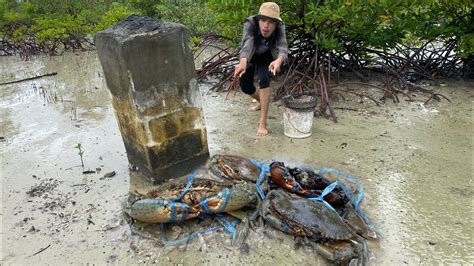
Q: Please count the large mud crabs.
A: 4